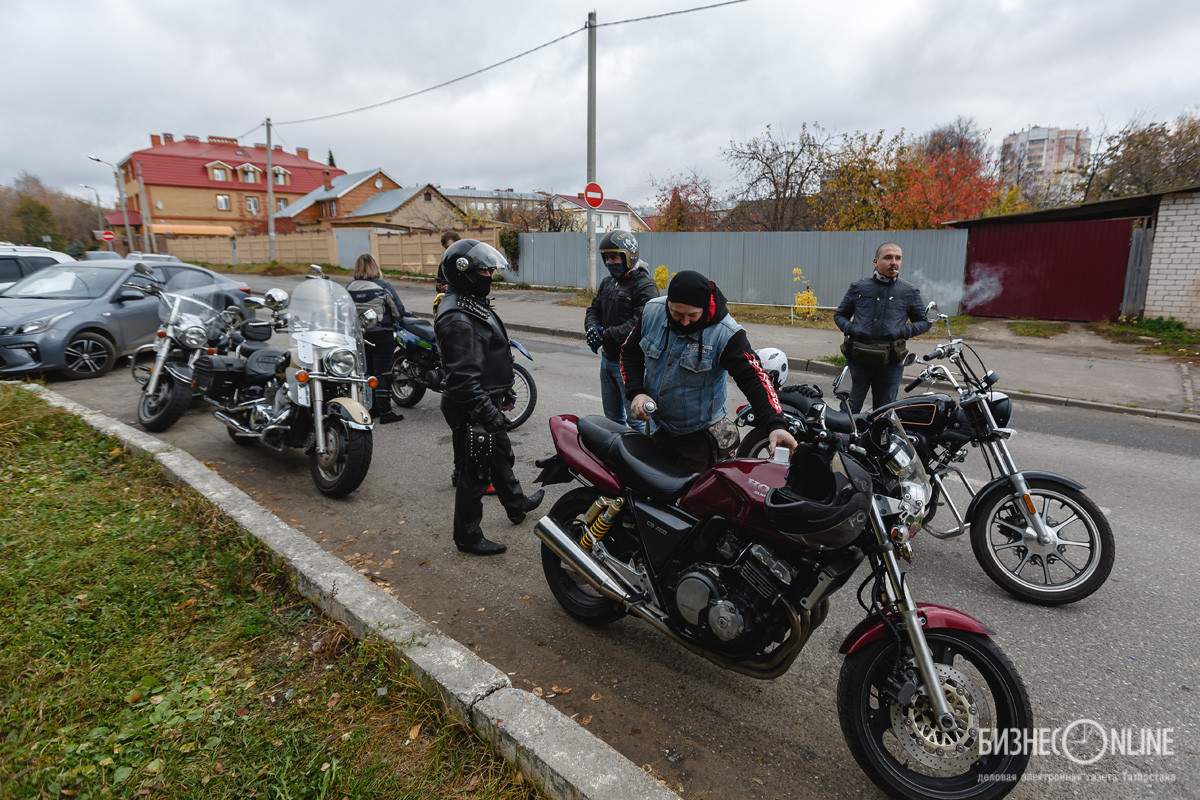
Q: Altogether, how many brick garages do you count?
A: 1